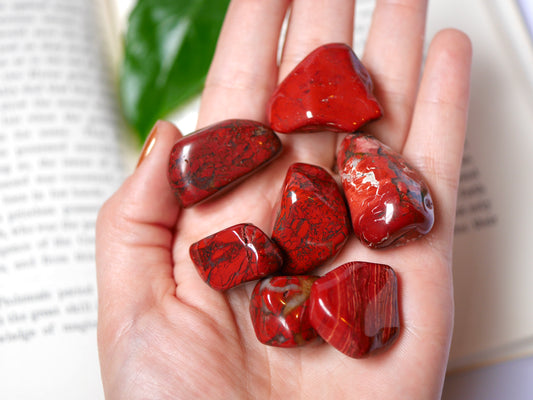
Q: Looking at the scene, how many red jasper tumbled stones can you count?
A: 7